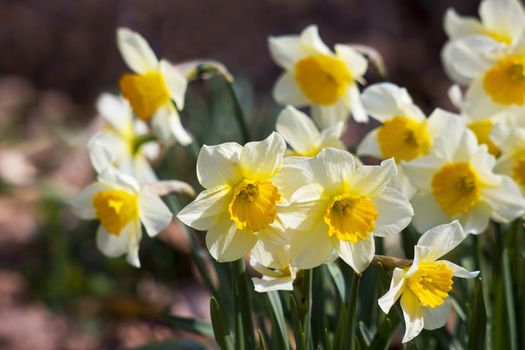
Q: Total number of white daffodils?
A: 15